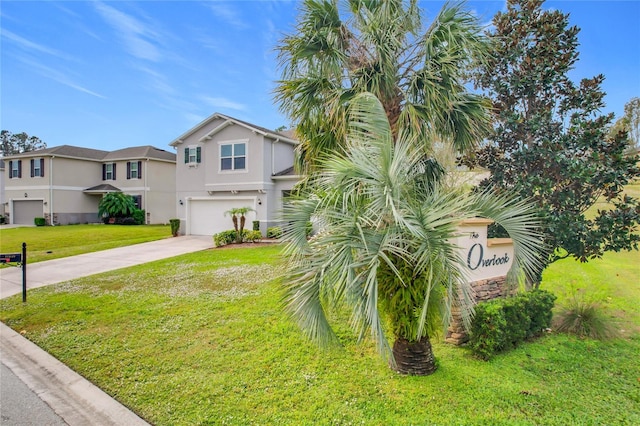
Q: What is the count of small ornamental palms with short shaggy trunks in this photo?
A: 2